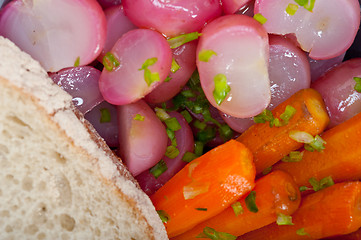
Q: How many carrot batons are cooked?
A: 5